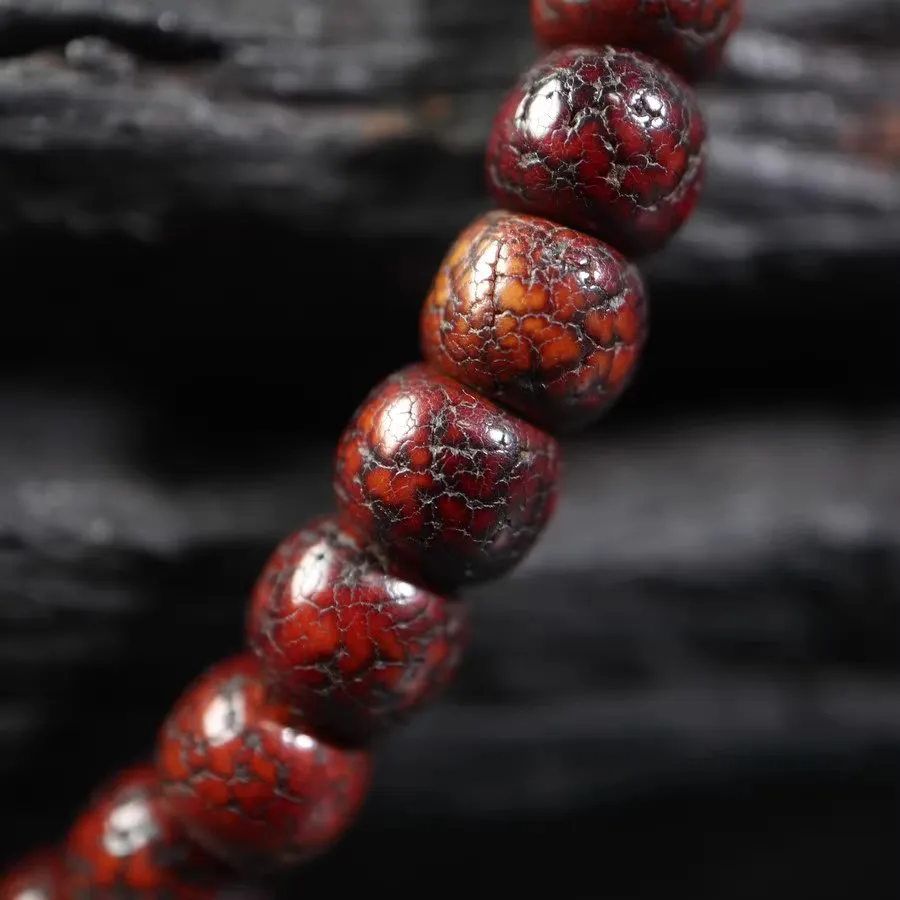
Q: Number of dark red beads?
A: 8